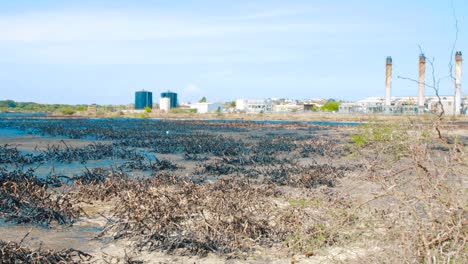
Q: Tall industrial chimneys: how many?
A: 3